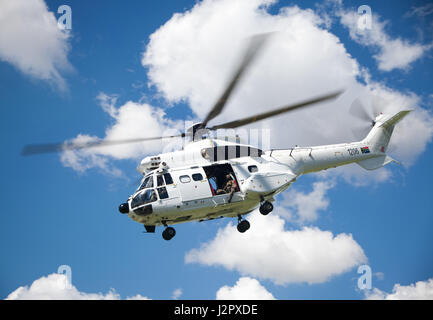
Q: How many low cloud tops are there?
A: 3